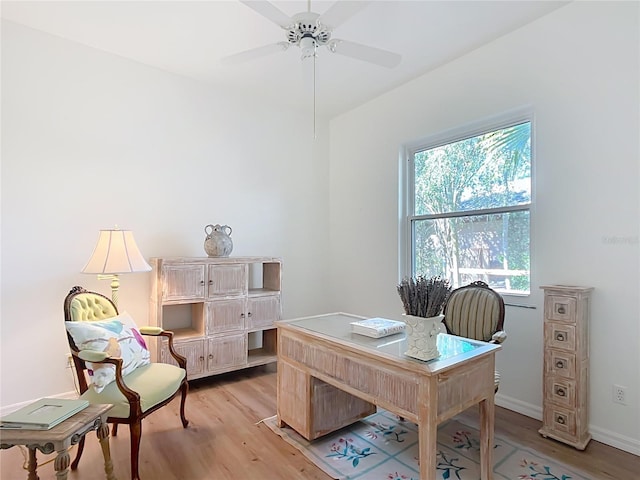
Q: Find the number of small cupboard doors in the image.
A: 6